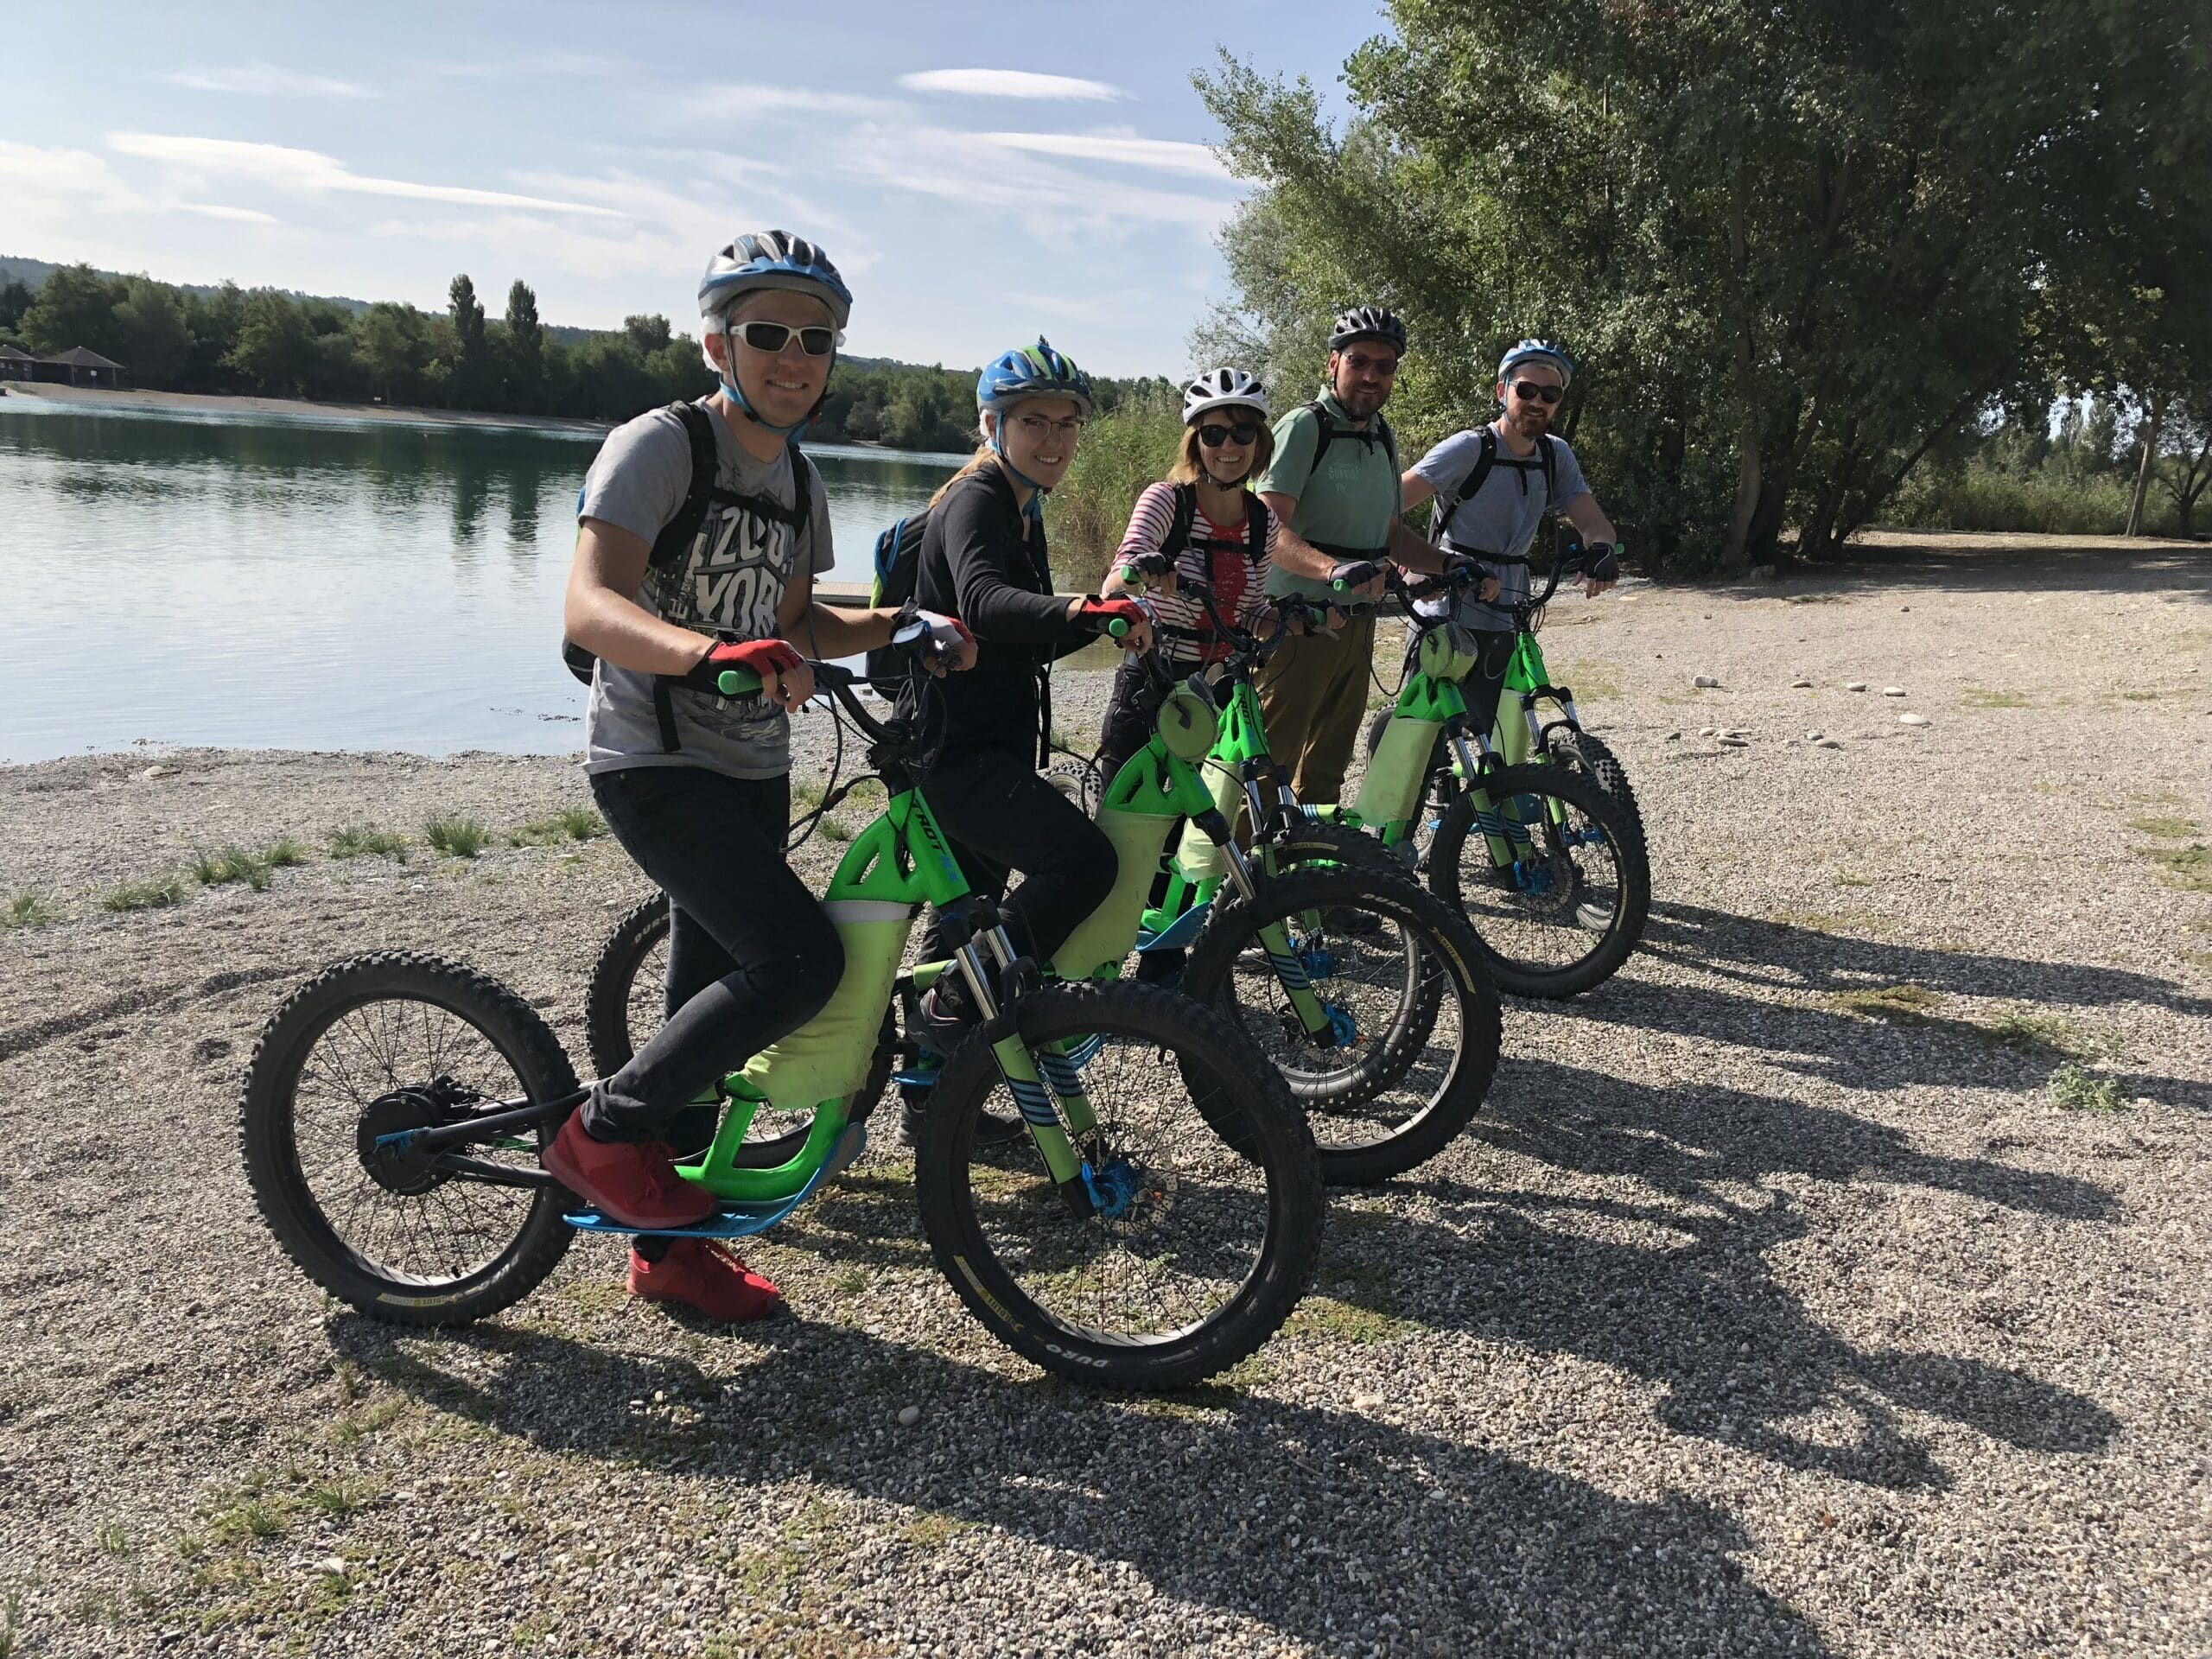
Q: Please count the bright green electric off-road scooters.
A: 5